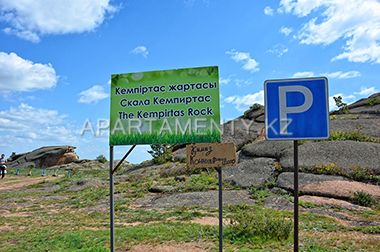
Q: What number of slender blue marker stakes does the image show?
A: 3